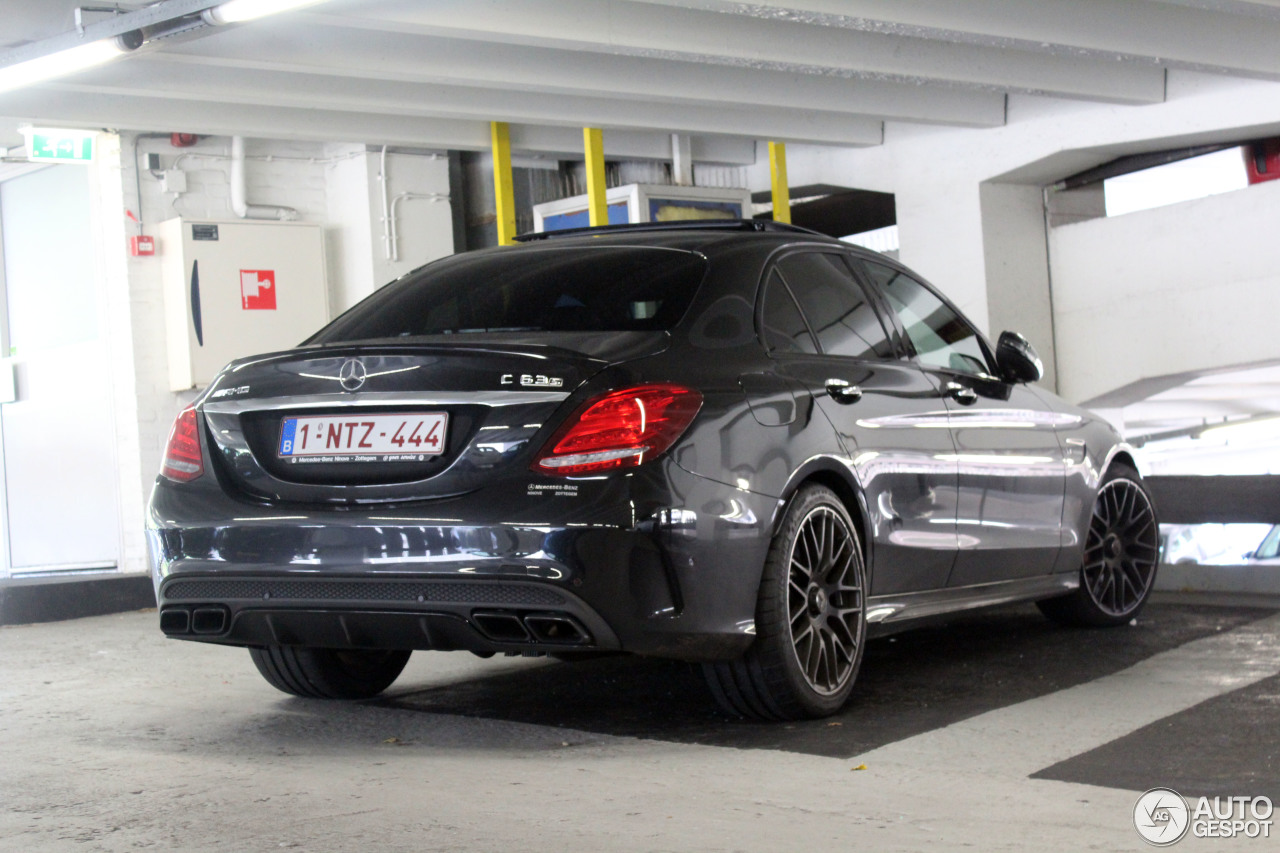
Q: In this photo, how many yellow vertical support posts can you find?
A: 3